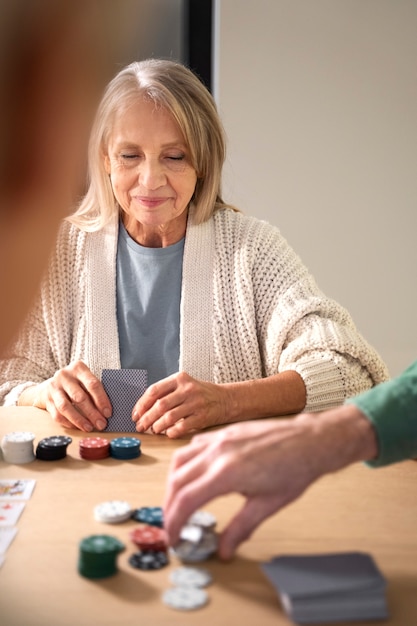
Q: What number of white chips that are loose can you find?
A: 2